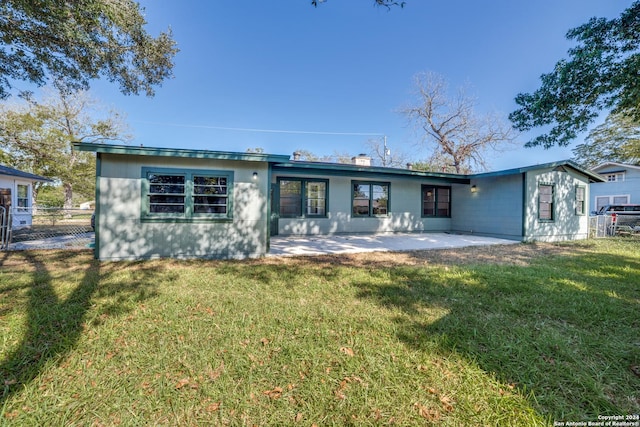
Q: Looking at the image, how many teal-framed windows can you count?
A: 6